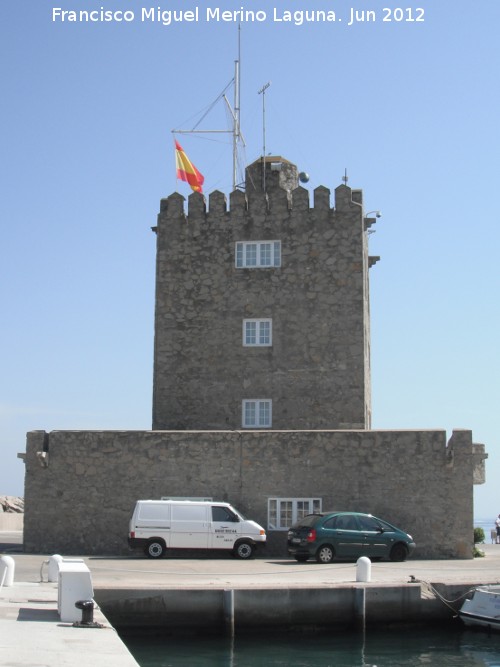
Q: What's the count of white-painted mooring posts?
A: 3